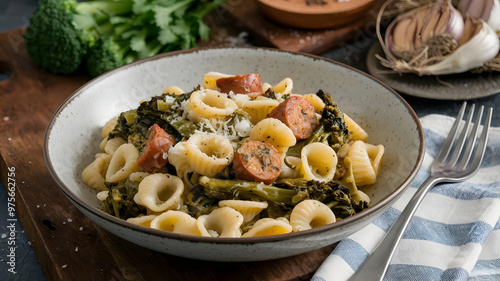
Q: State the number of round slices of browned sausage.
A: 4